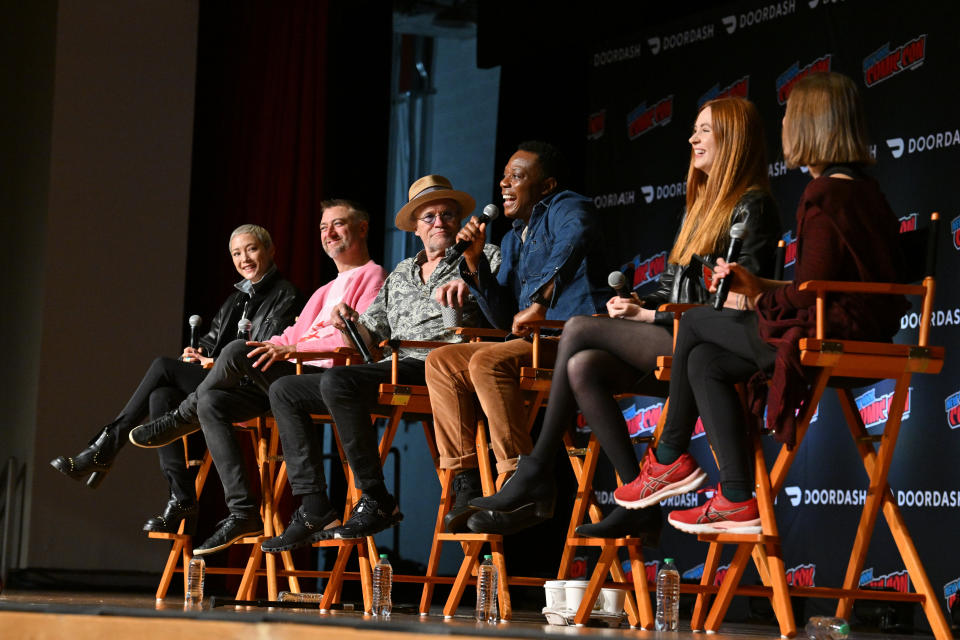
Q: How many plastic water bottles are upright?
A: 4